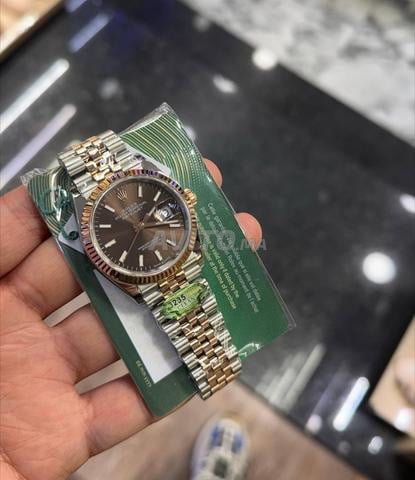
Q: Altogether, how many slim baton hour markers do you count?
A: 10